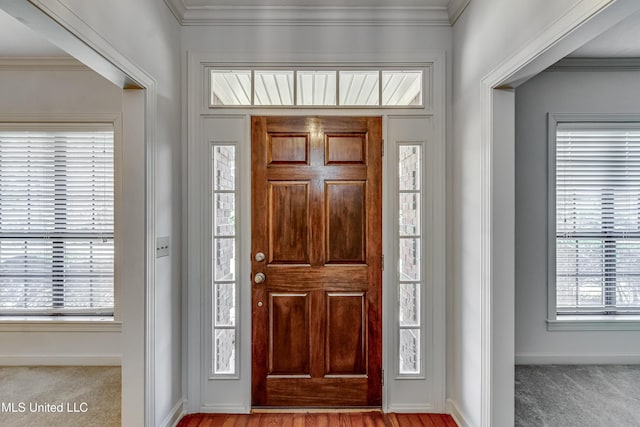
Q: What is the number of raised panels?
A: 6